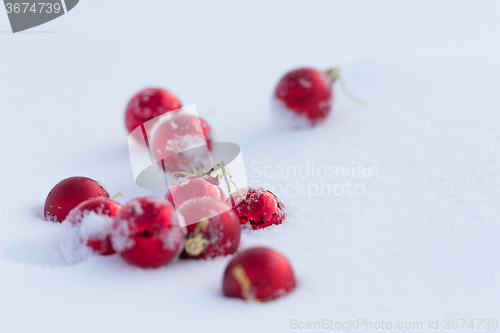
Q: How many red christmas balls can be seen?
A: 10